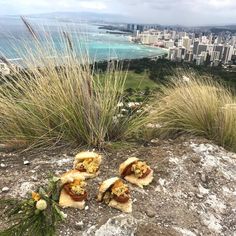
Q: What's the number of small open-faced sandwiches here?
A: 4